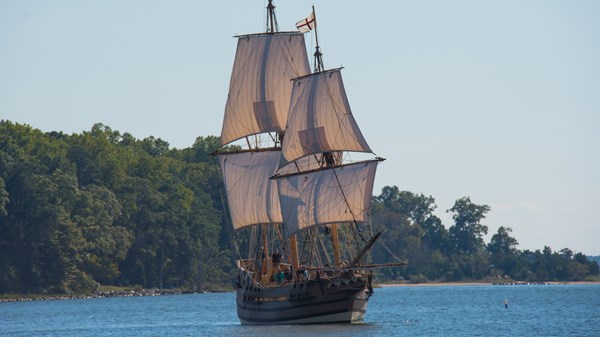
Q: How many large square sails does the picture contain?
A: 4